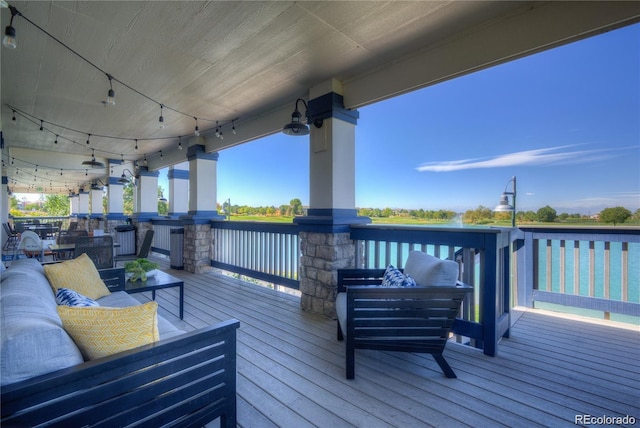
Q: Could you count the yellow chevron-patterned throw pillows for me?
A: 2